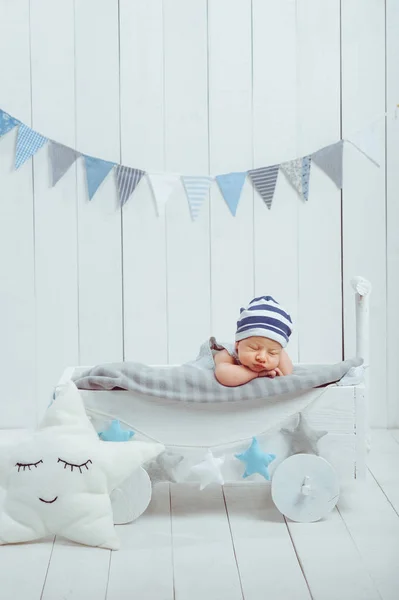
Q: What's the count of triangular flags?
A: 12